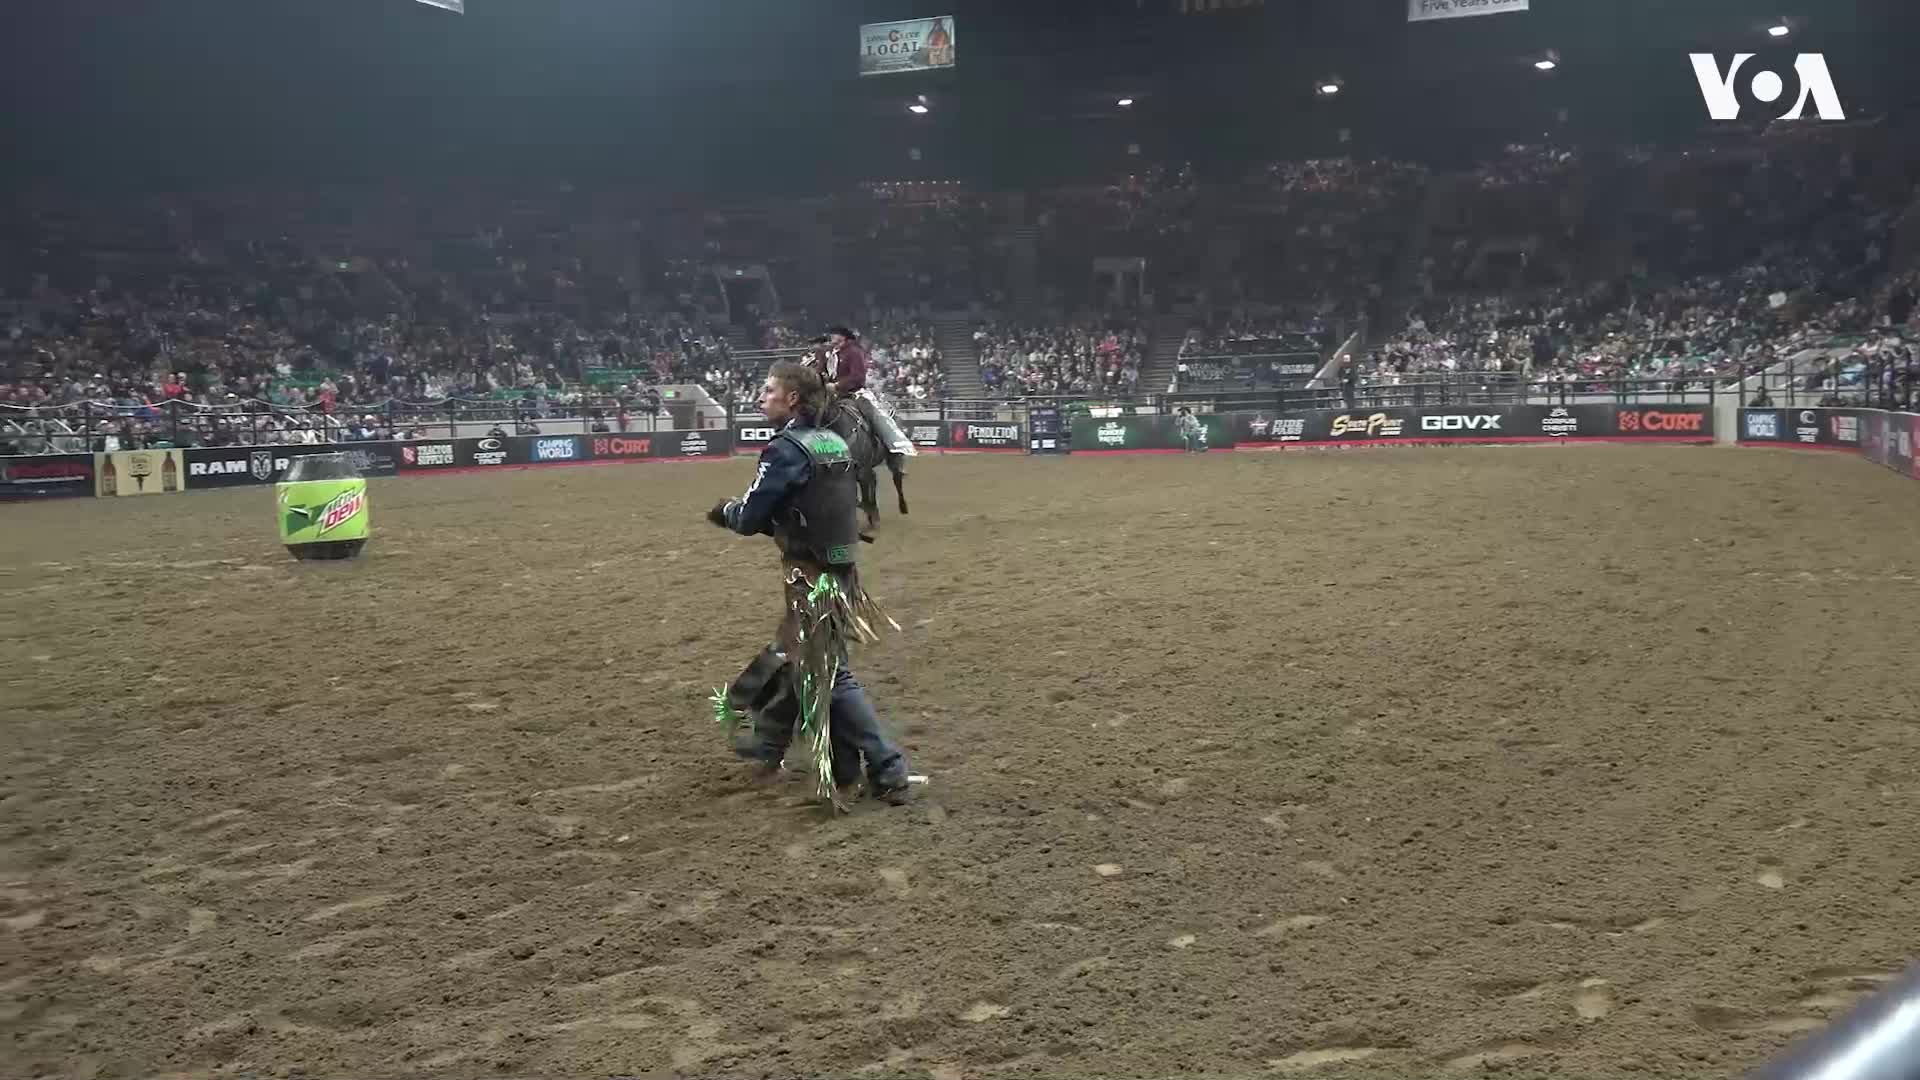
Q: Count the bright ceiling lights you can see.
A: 5